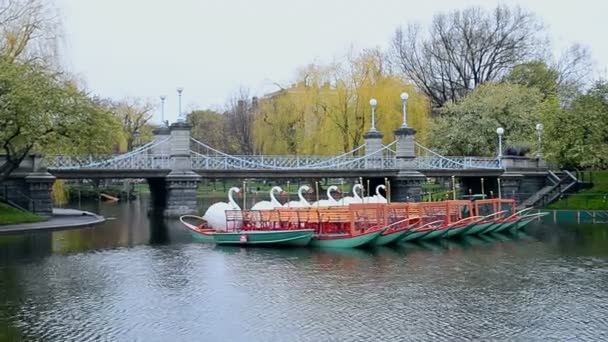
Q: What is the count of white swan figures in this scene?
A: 6